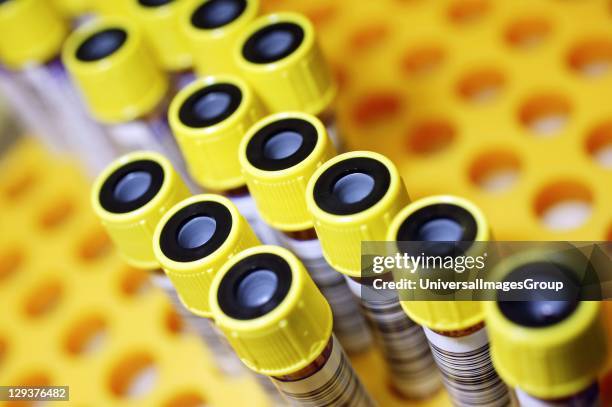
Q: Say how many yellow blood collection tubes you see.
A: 13